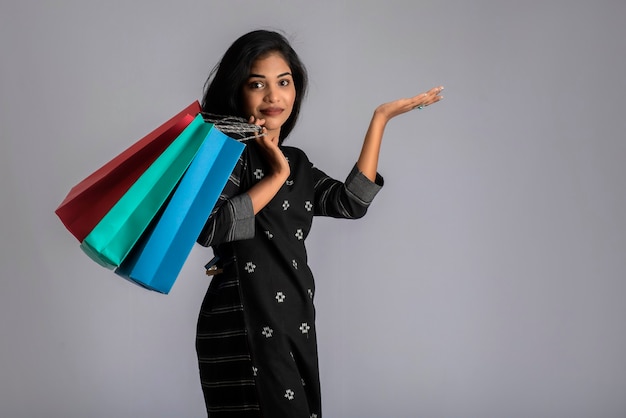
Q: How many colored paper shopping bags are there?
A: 3